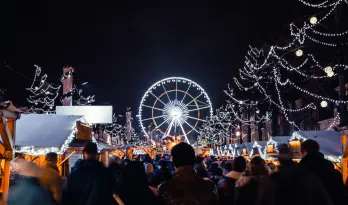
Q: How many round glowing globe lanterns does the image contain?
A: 5